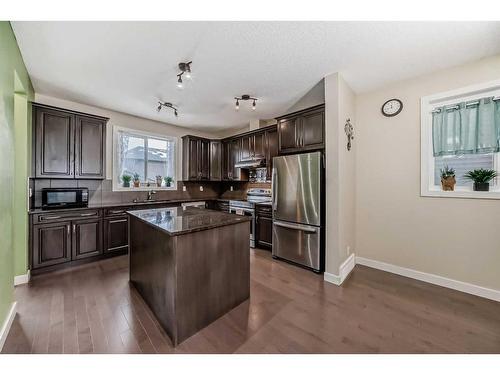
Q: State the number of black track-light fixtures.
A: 3